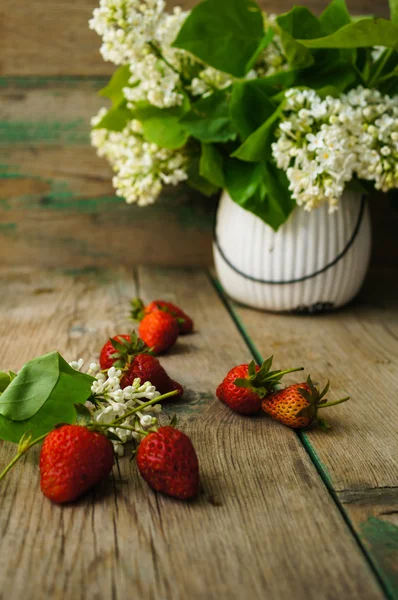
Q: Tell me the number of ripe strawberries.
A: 7